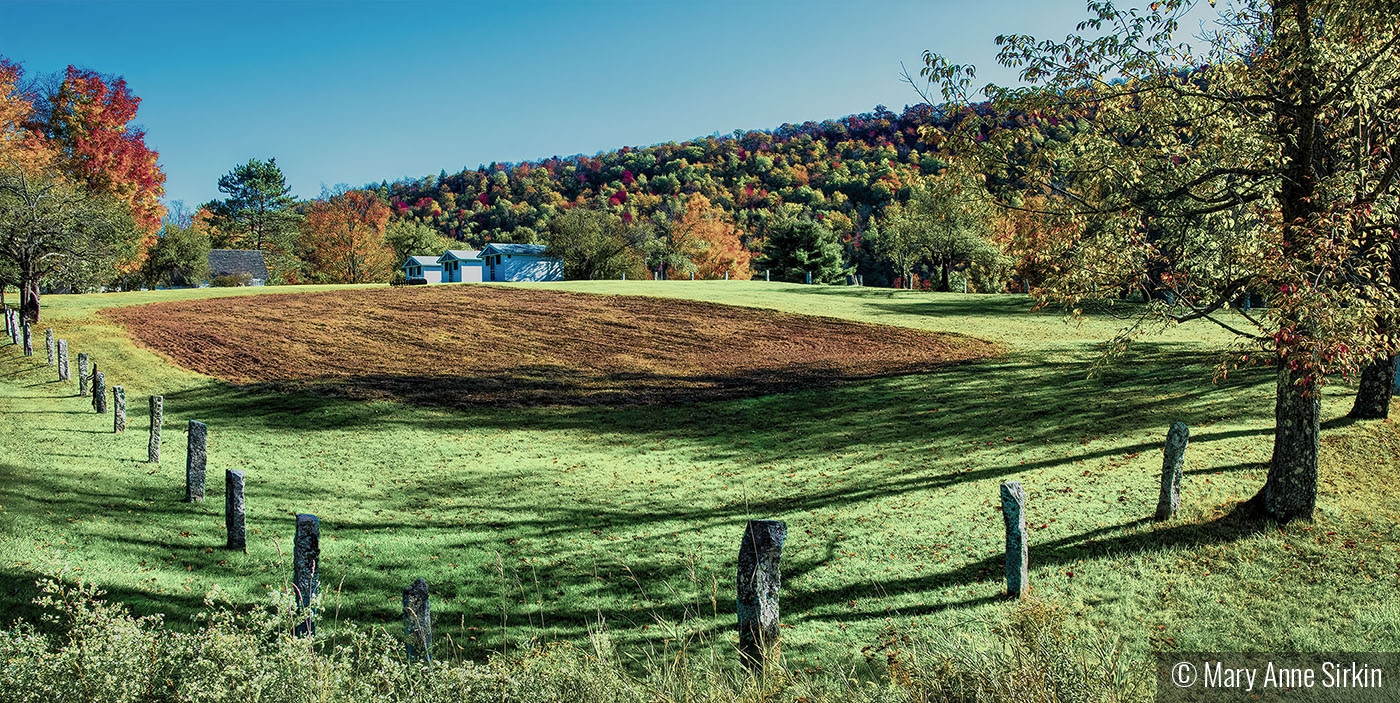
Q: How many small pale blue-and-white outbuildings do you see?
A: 3